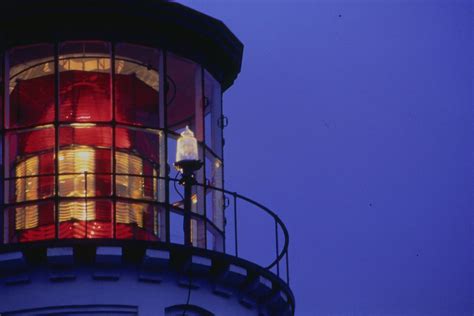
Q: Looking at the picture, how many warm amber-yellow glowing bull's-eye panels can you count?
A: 3